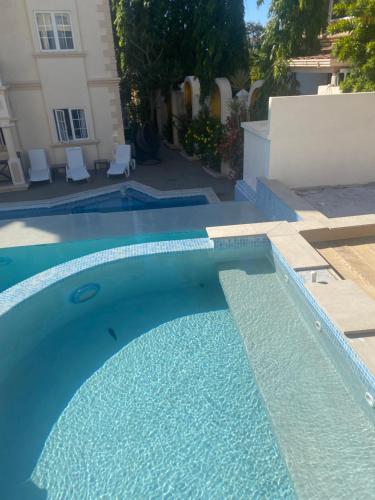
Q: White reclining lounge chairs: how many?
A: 3